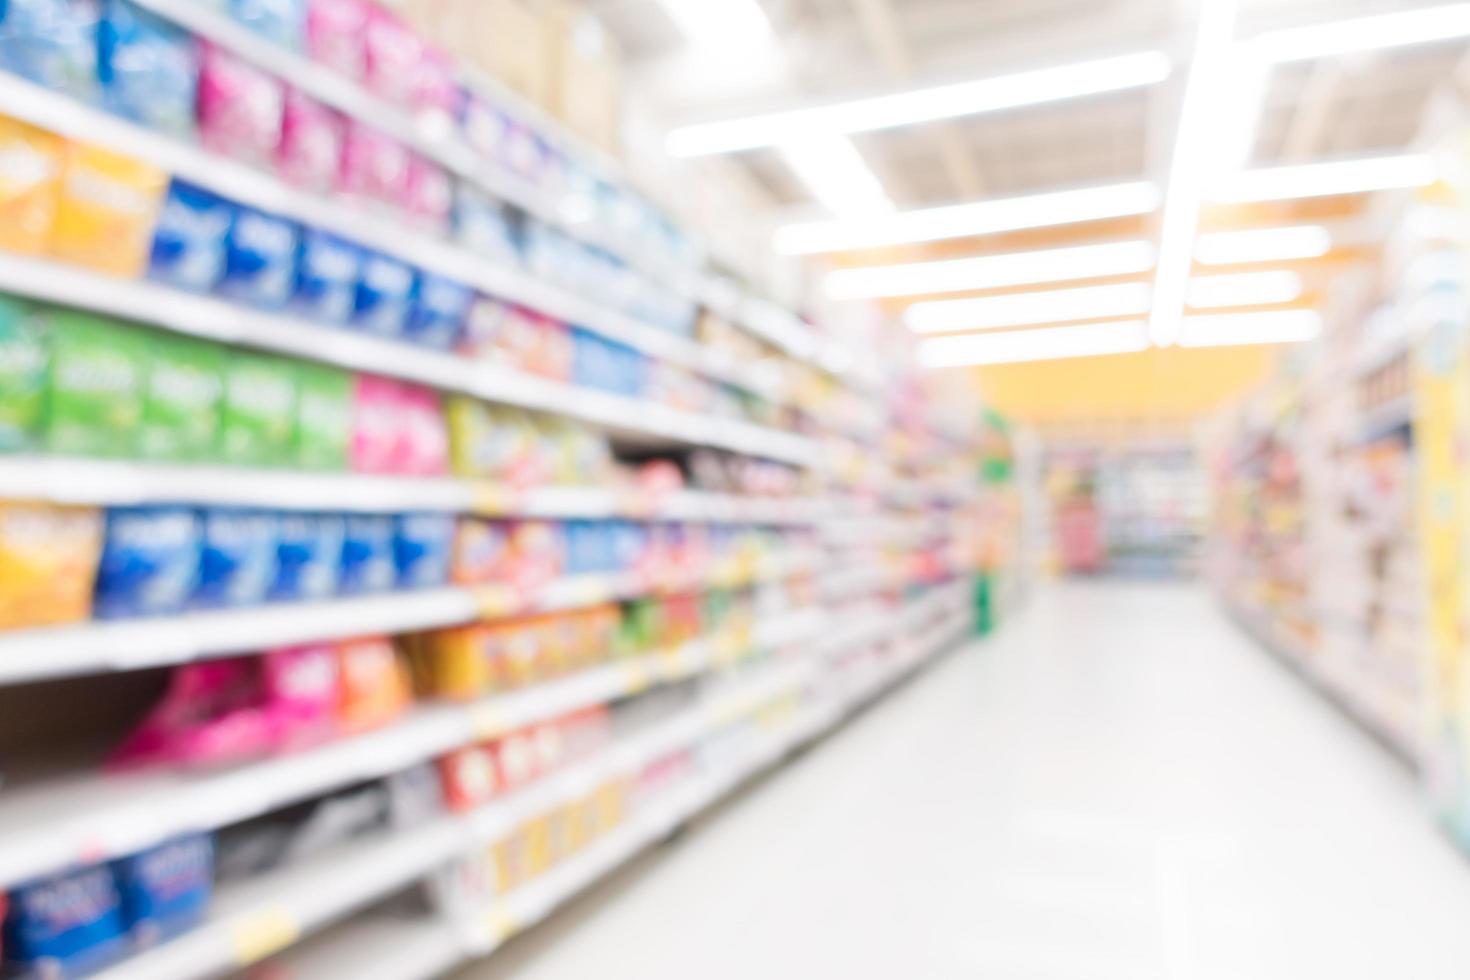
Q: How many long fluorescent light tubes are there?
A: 11